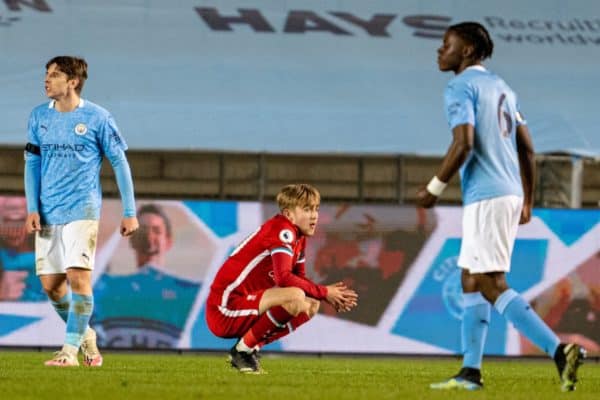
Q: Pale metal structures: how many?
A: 1